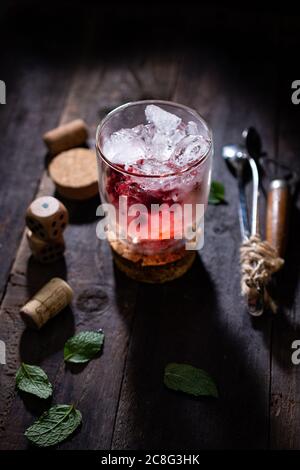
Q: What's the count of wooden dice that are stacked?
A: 2